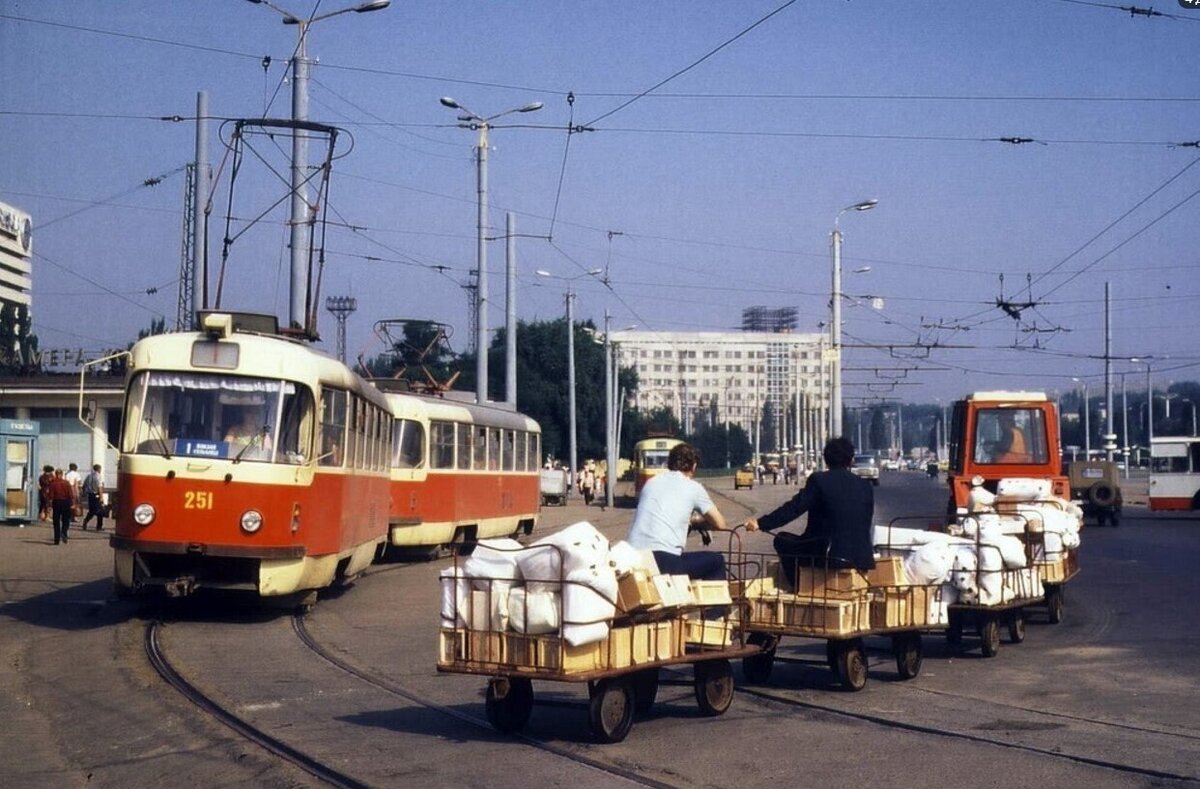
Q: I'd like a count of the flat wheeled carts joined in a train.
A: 4